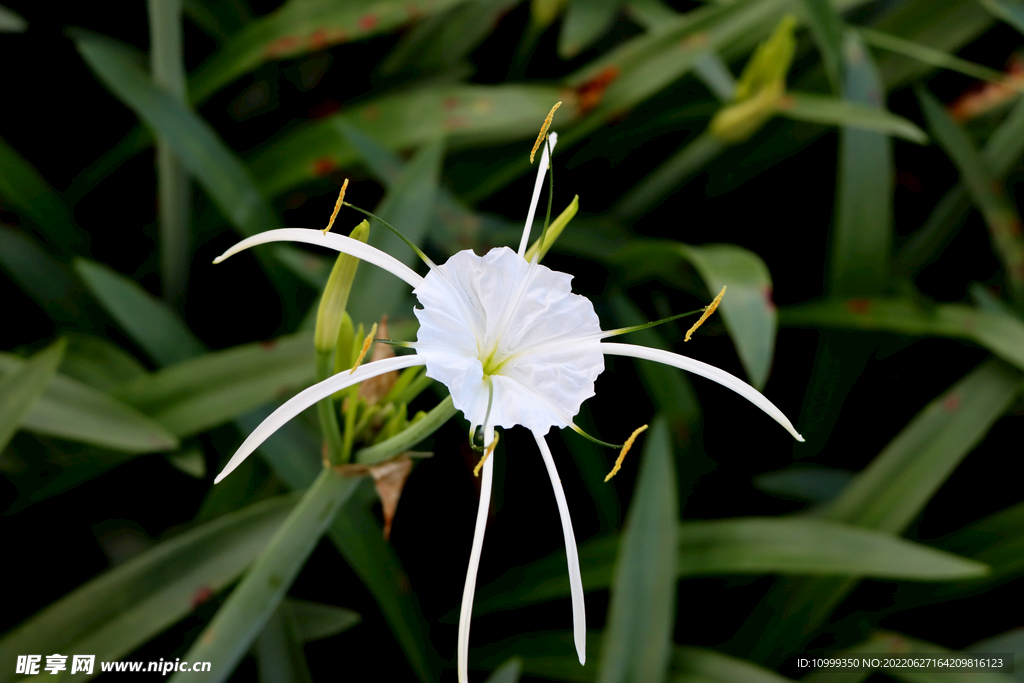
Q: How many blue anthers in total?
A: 0